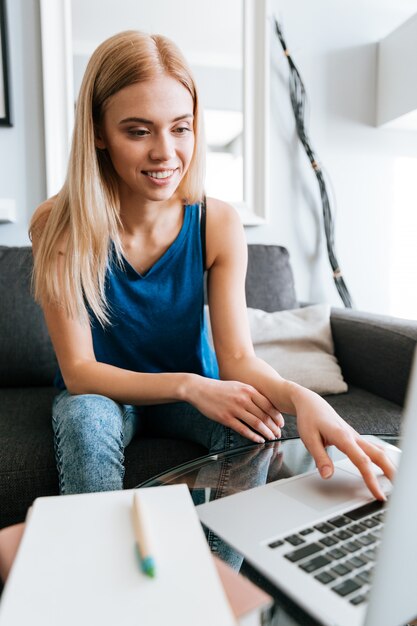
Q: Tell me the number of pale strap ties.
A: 3